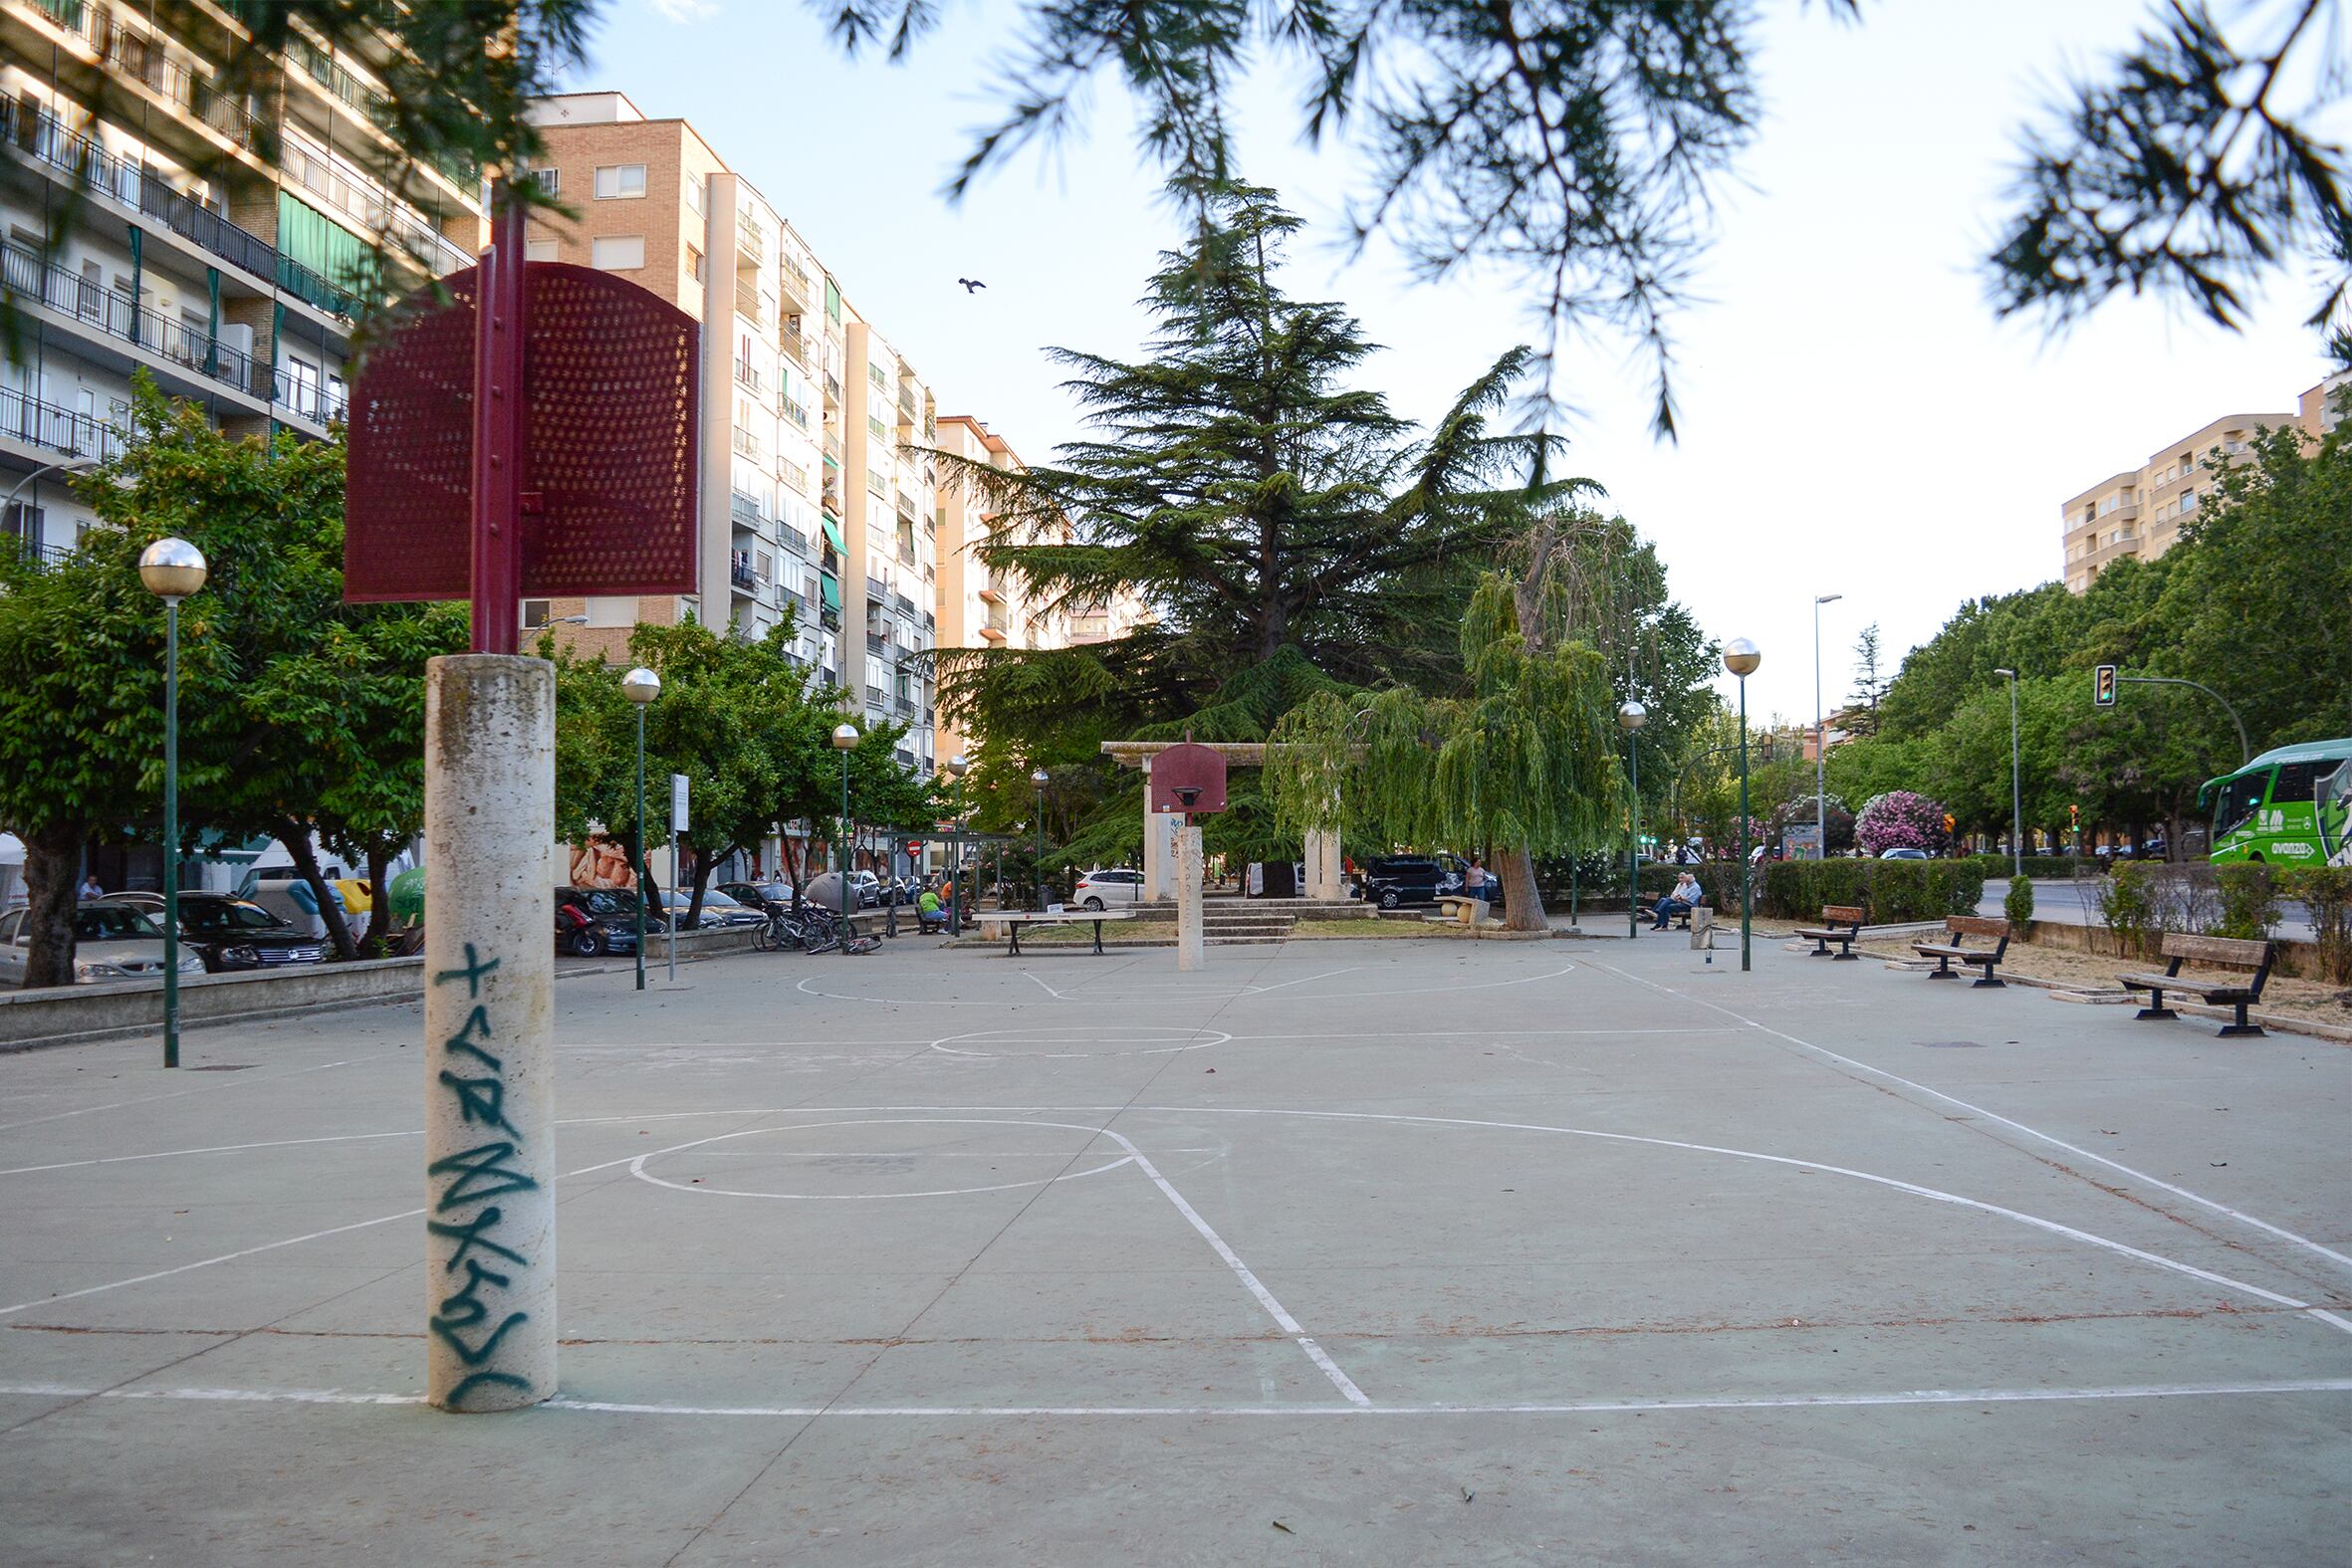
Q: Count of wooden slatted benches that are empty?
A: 3